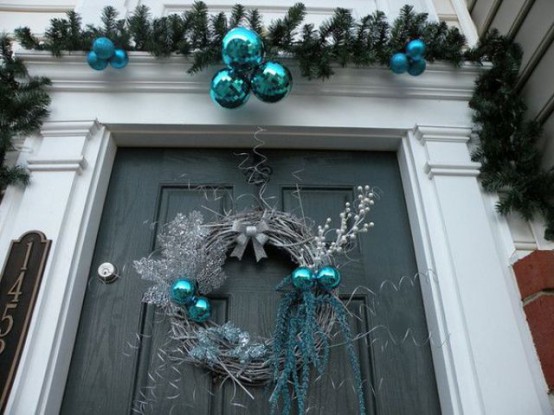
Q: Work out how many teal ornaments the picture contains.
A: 13